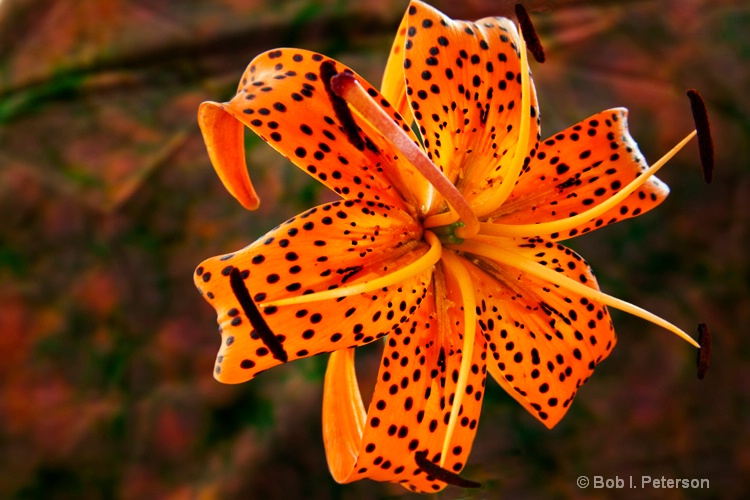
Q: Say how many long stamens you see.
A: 6